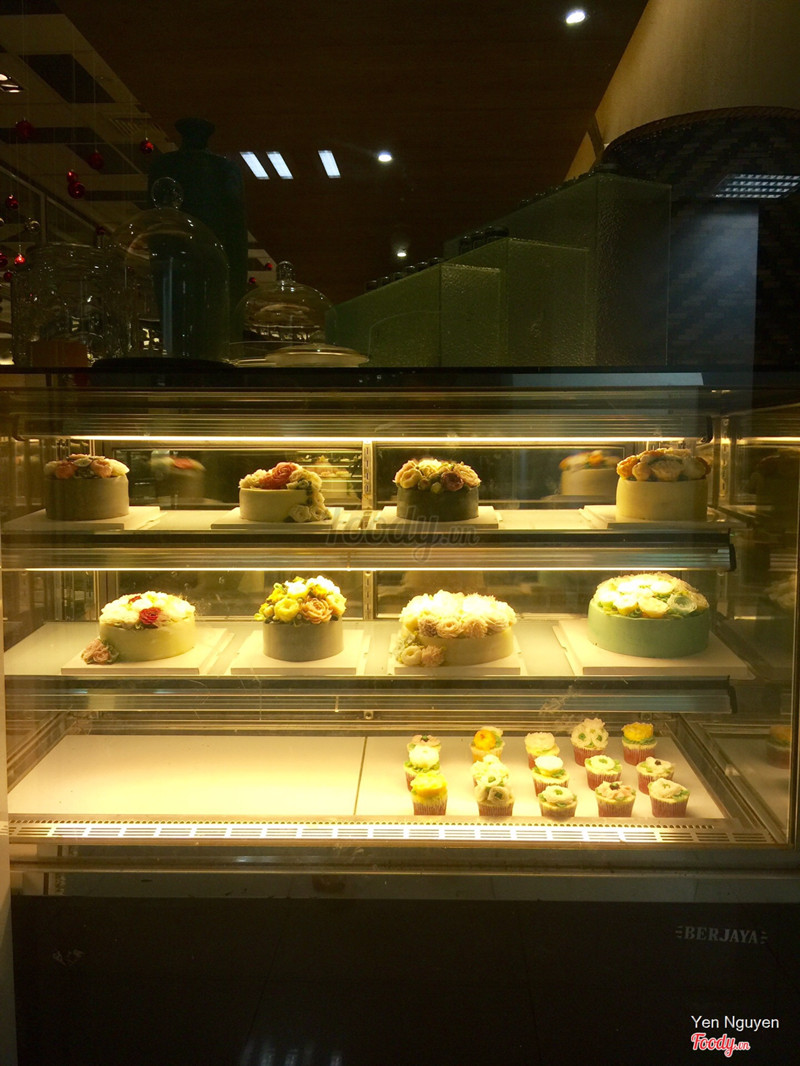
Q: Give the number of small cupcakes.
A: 15